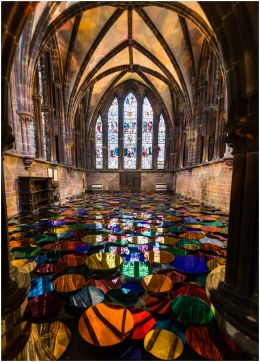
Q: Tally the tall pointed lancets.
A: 5